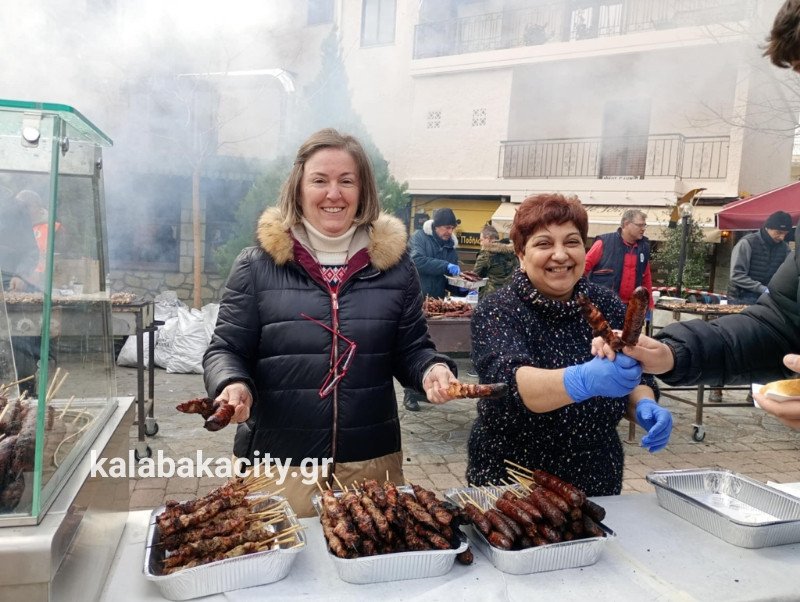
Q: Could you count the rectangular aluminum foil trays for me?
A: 5